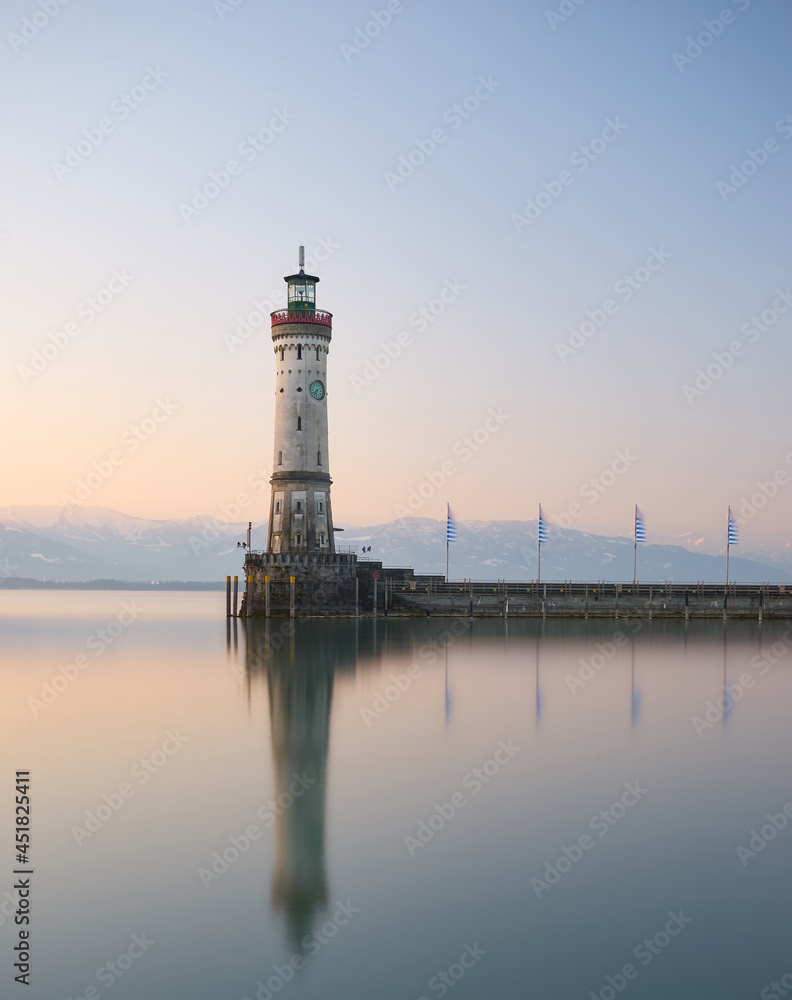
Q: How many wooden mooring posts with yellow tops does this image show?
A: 5